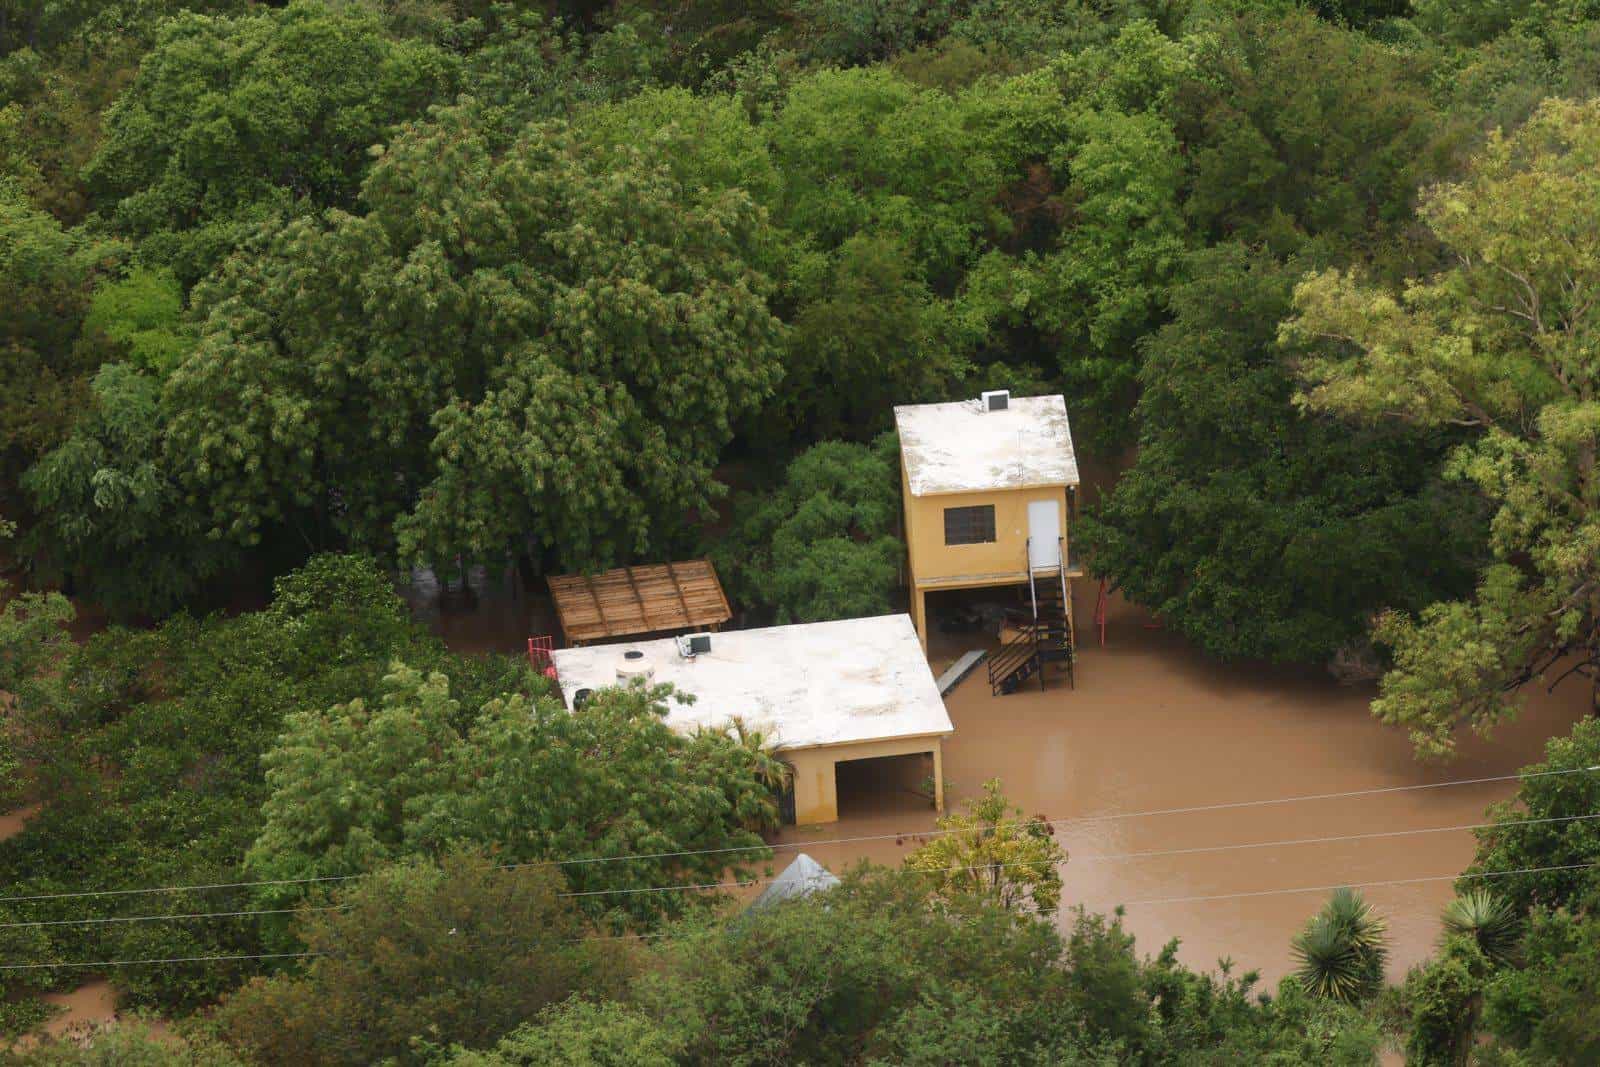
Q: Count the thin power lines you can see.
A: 3